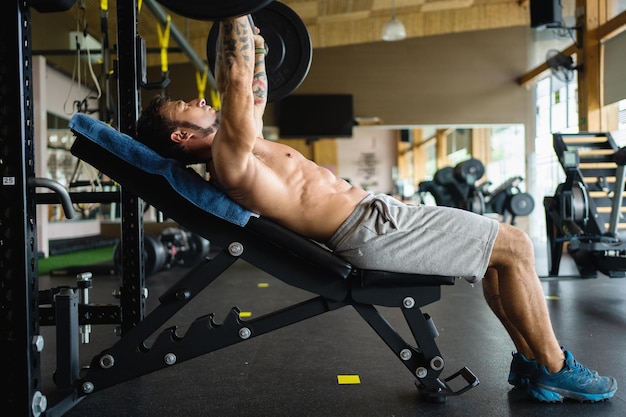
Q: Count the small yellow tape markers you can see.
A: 4